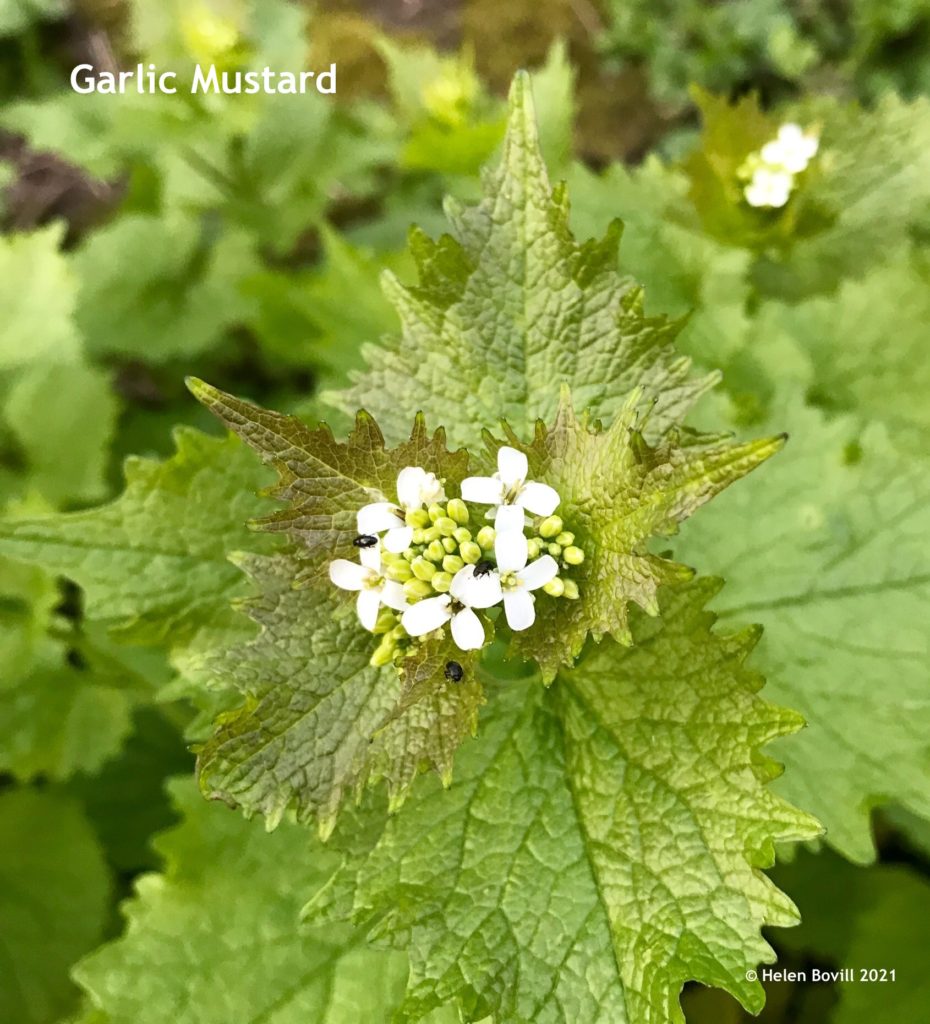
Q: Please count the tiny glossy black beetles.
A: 3